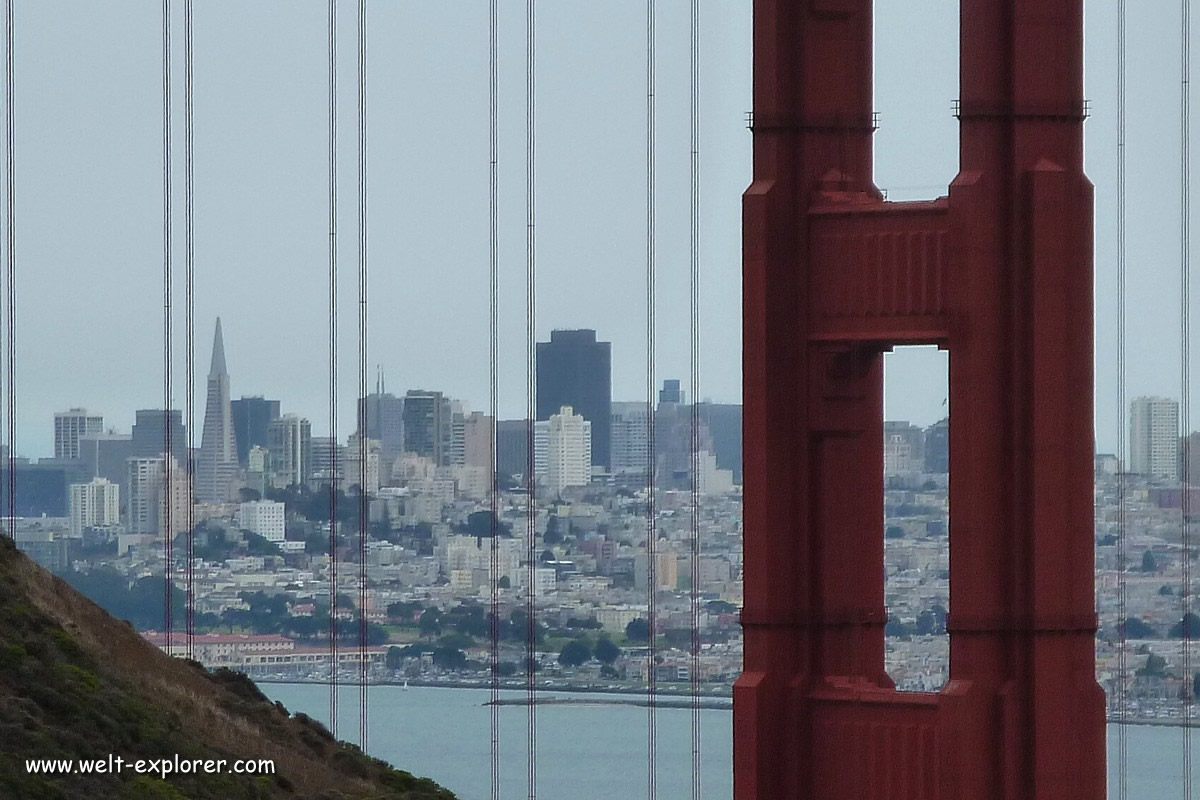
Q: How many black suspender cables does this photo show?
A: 11